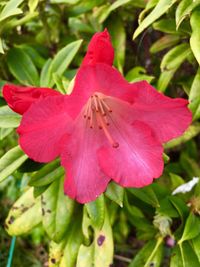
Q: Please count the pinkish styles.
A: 1